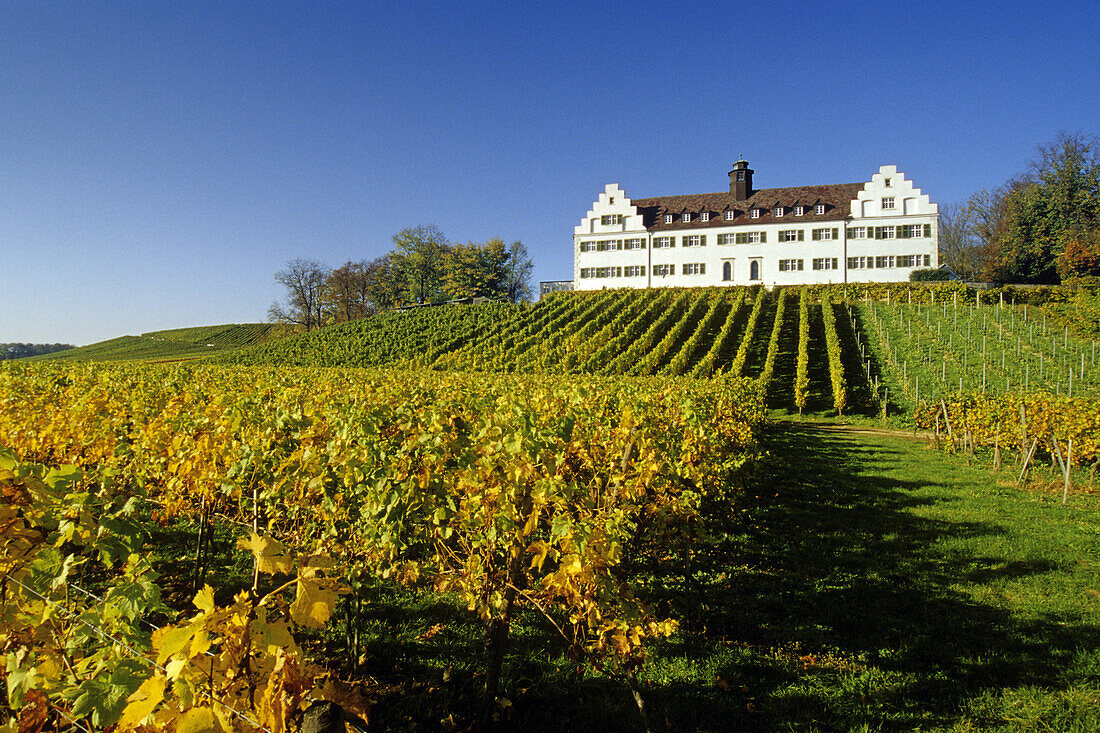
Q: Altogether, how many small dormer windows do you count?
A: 8